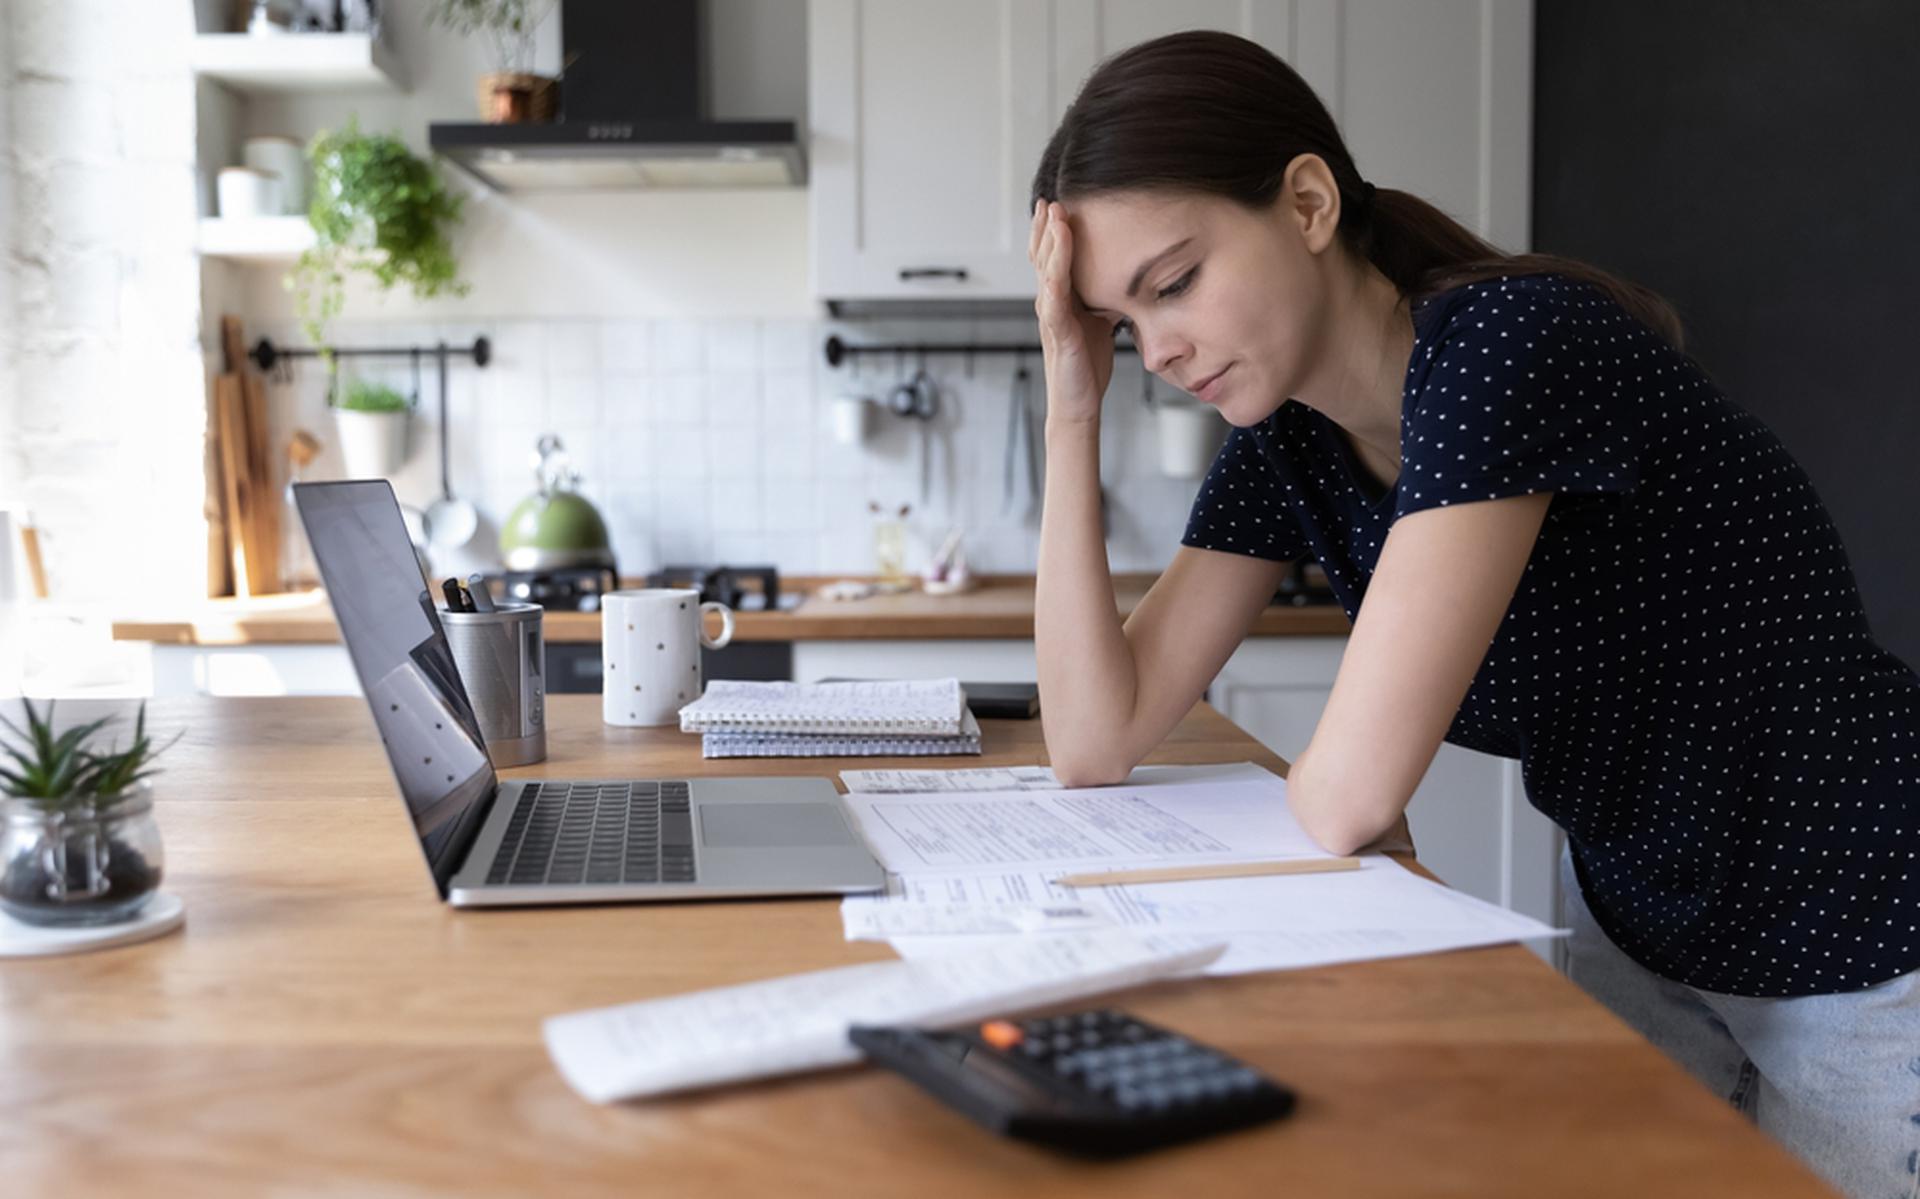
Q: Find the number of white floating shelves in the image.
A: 2